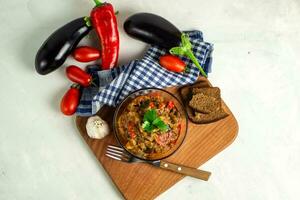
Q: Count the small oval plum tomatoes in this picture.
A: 4